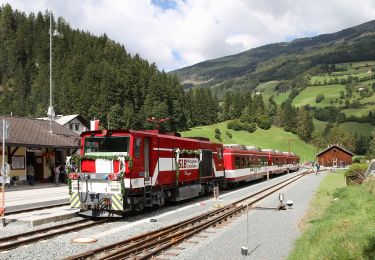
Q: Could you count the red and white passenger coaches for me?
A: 3